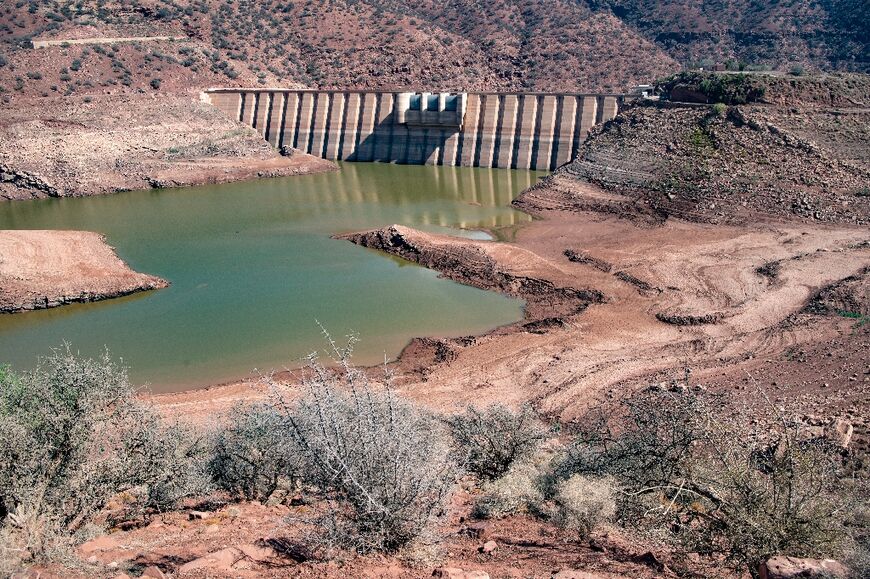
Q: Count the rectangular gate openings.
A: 3